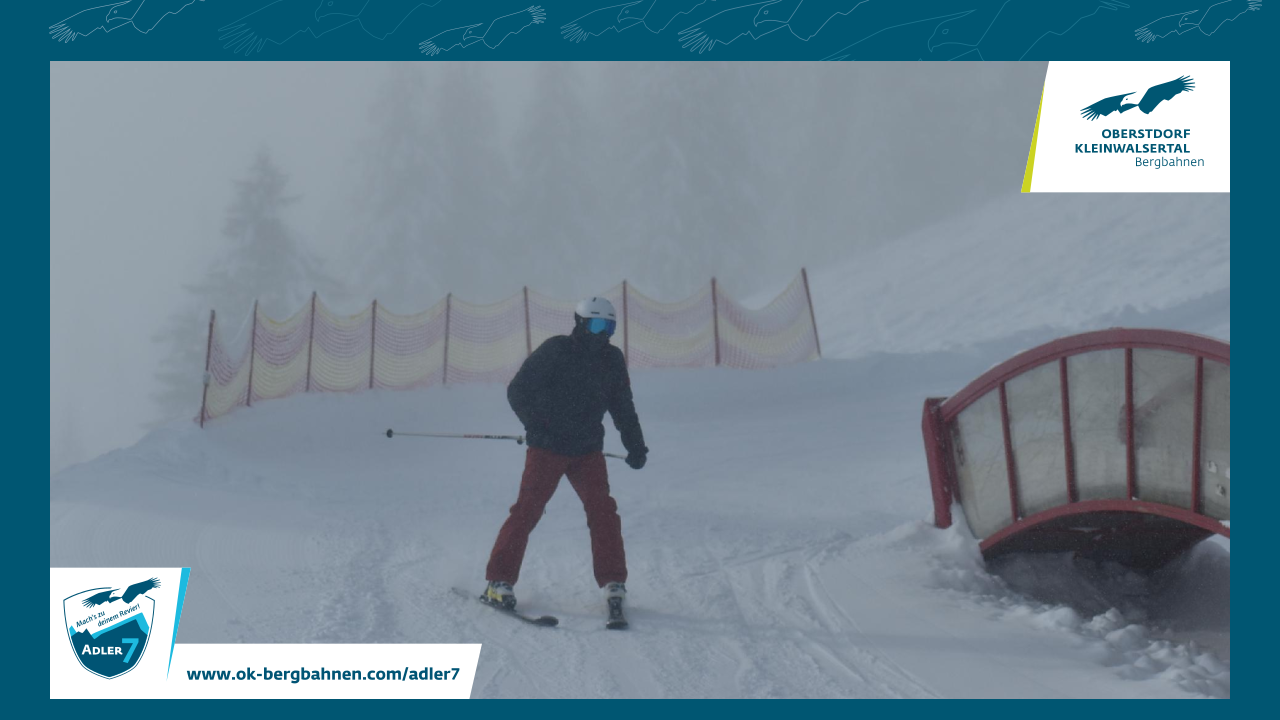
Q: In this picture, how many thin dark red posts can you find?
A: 9